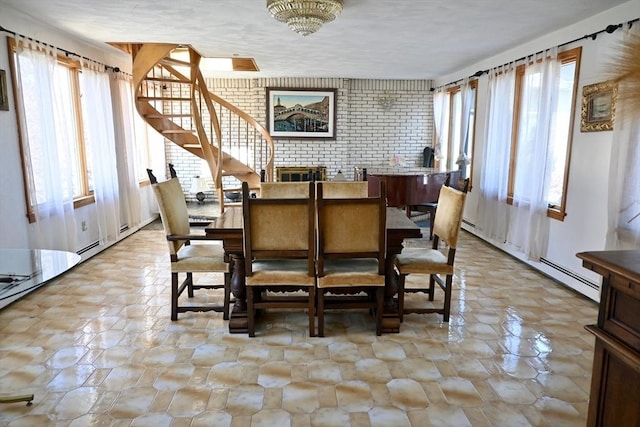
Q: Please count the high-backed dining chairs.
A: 6